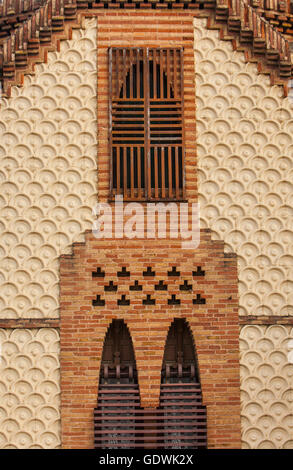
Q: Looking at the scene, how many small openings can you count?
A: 14